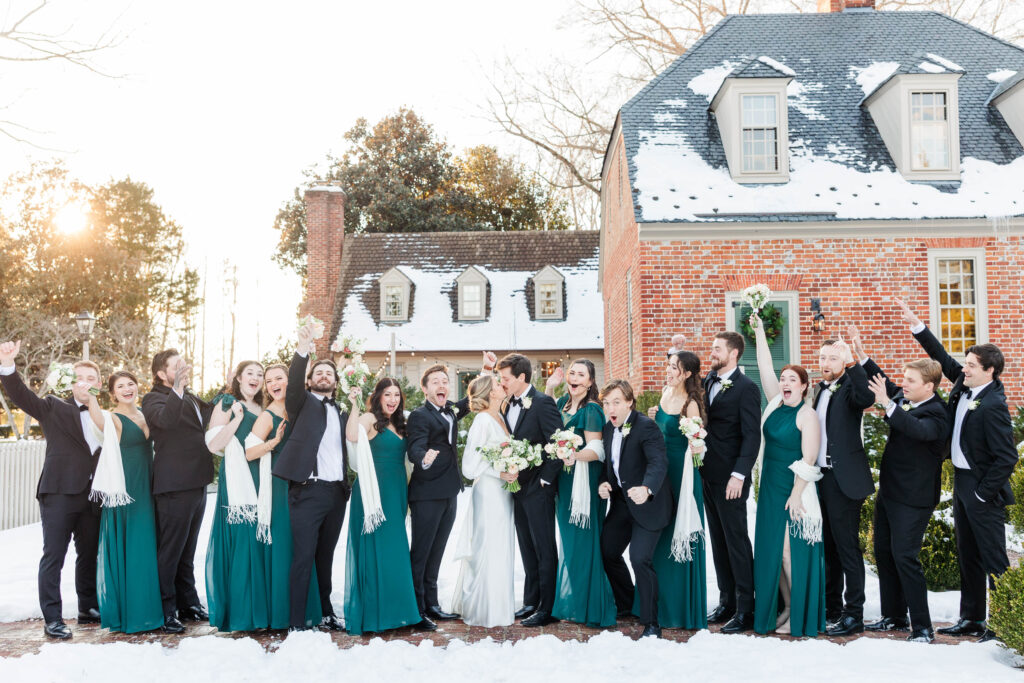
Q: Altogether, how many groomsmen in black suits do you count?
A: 9